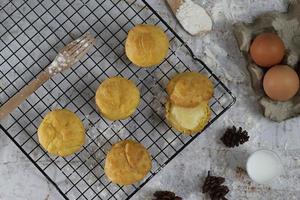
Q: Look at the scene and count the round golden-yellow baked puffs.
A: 5